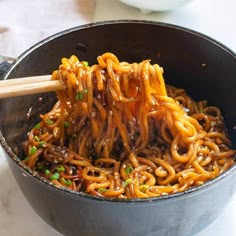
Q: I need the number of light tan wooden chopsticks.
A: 2